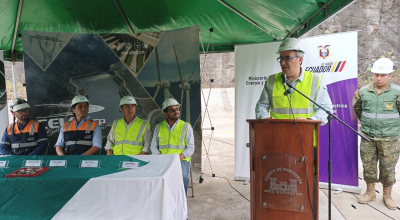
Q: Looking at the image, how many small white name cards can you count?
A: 5